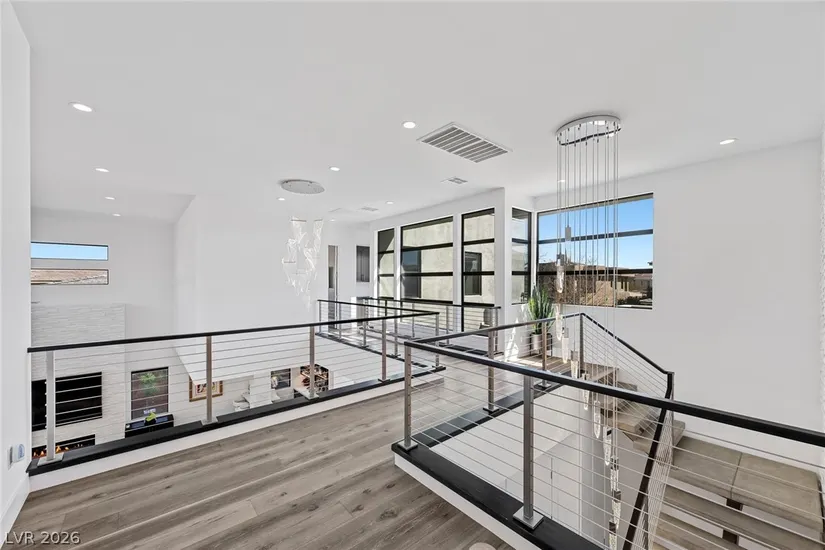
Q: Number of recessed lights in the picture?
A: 11